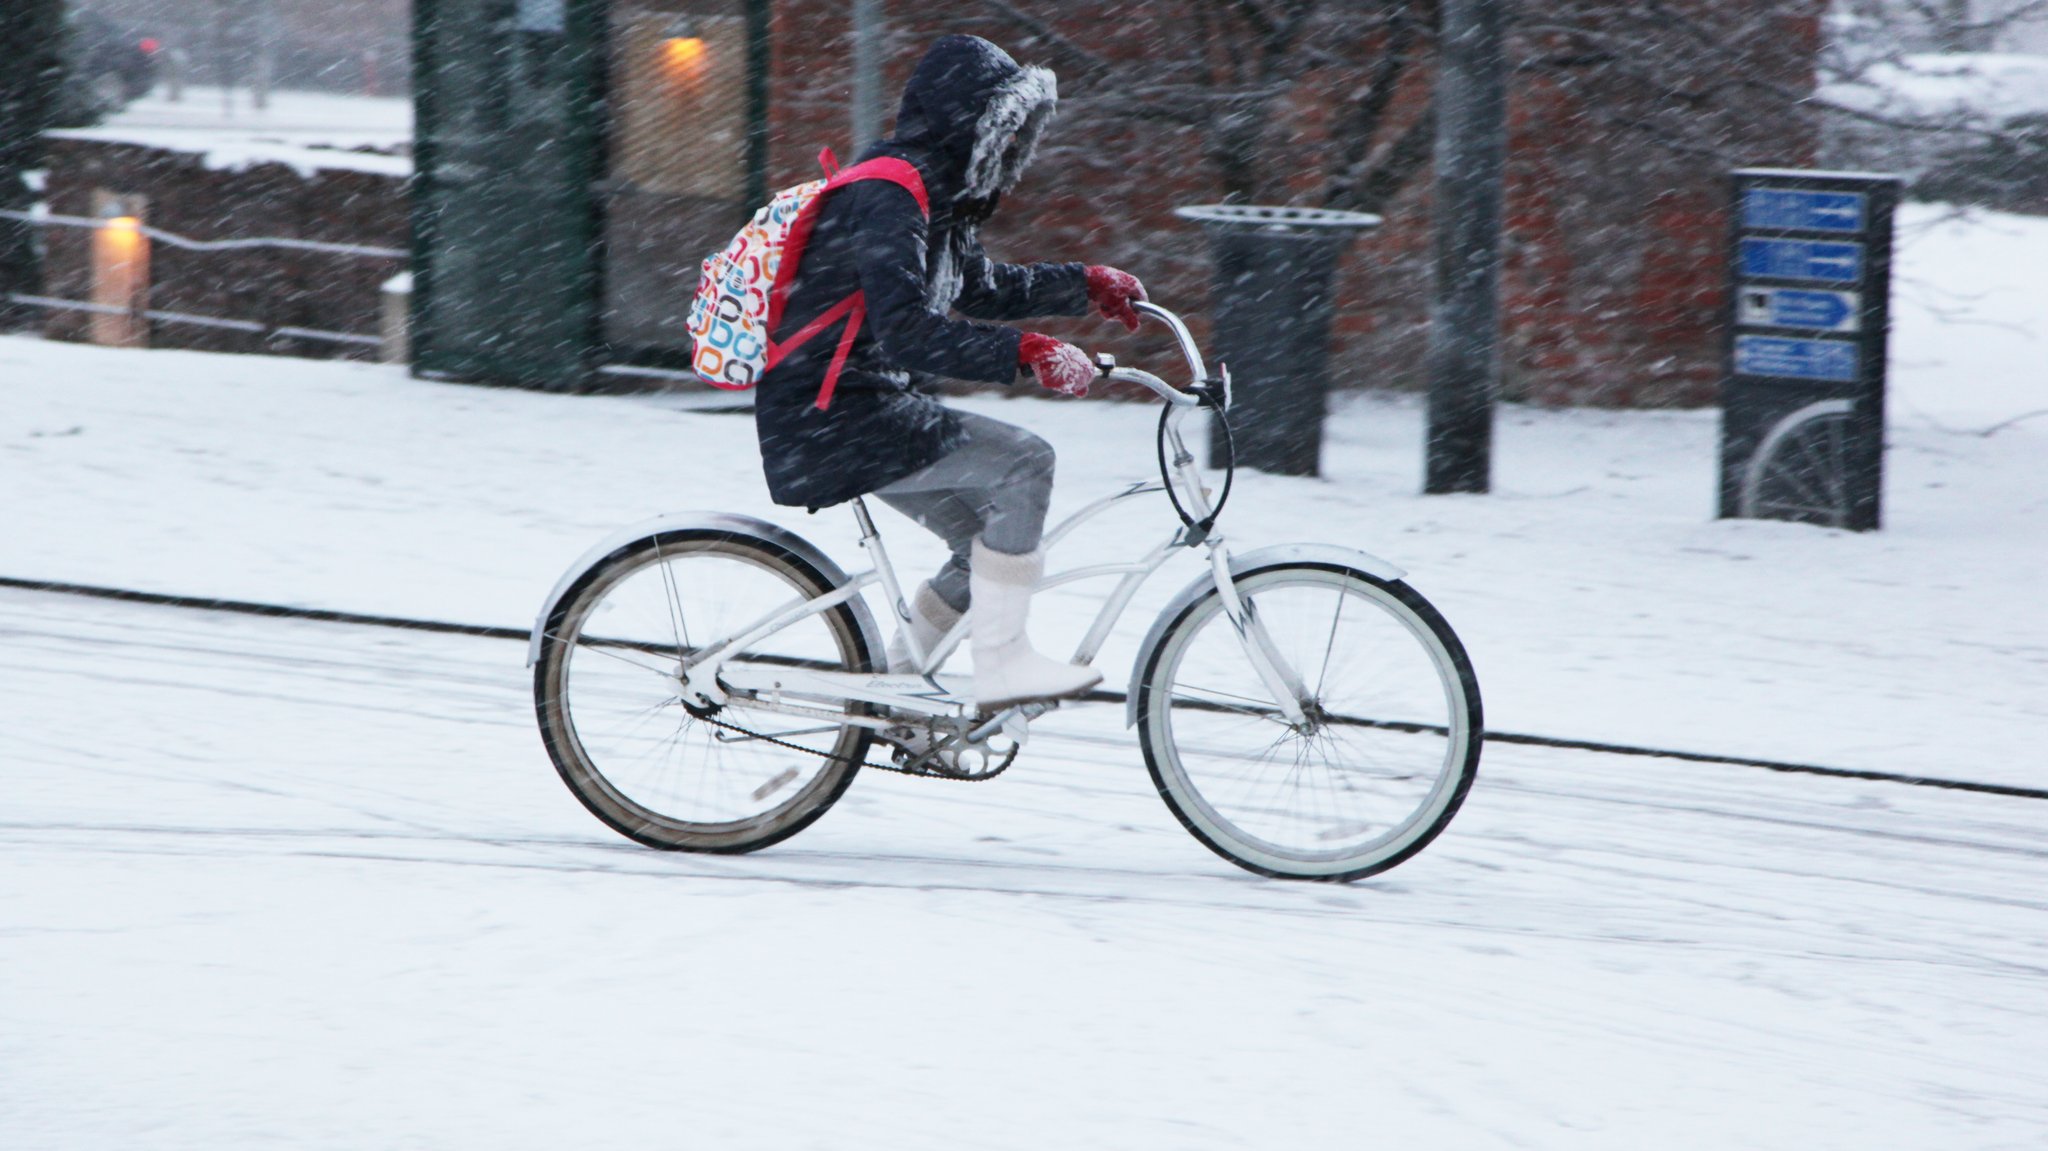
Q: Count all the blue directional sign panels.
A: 4